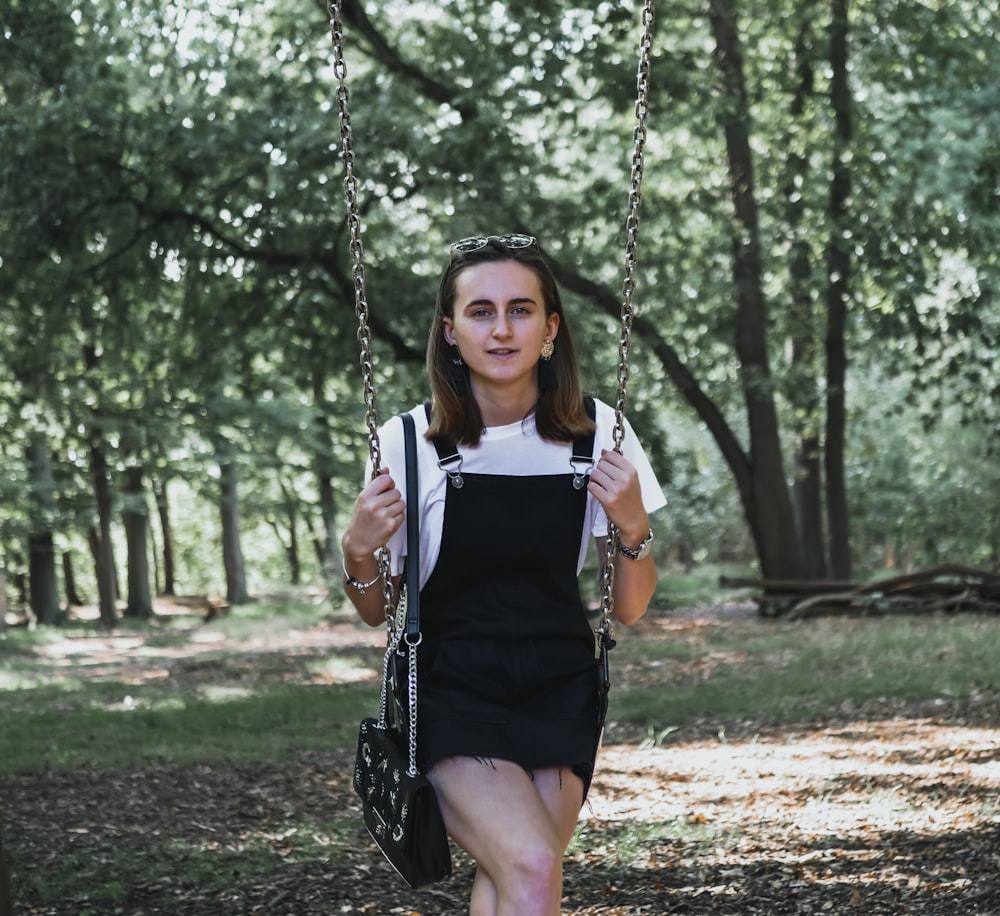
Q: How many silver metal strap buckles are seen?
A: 2